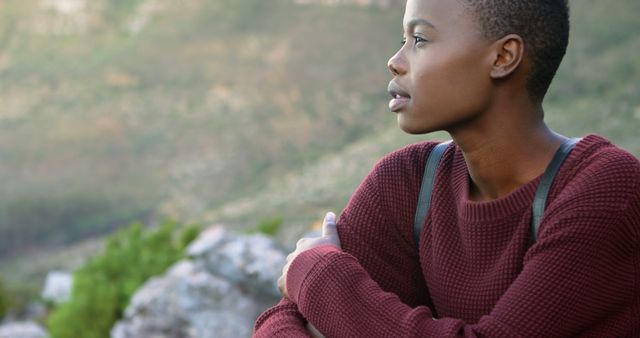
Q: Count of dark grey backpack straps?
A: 2